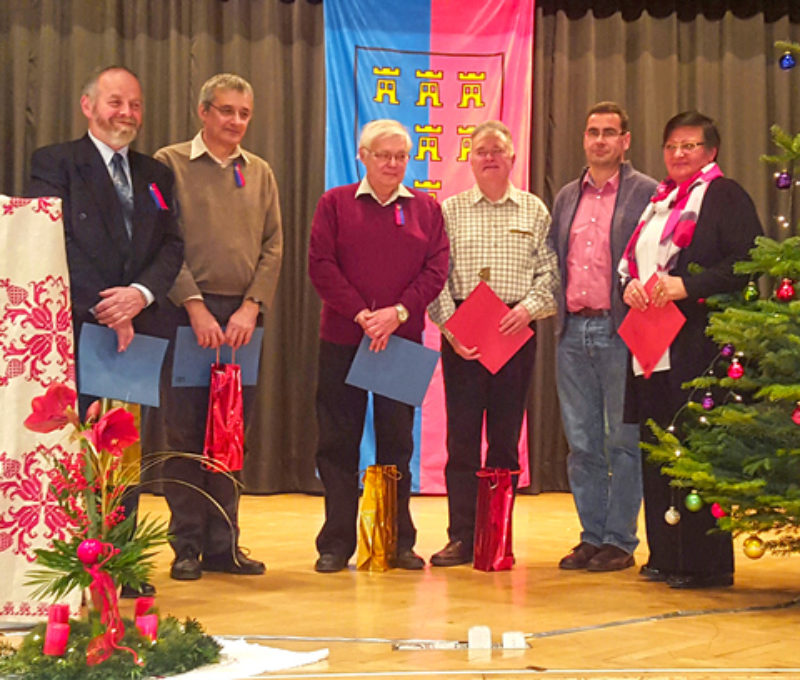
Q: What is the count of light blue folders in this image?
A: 3